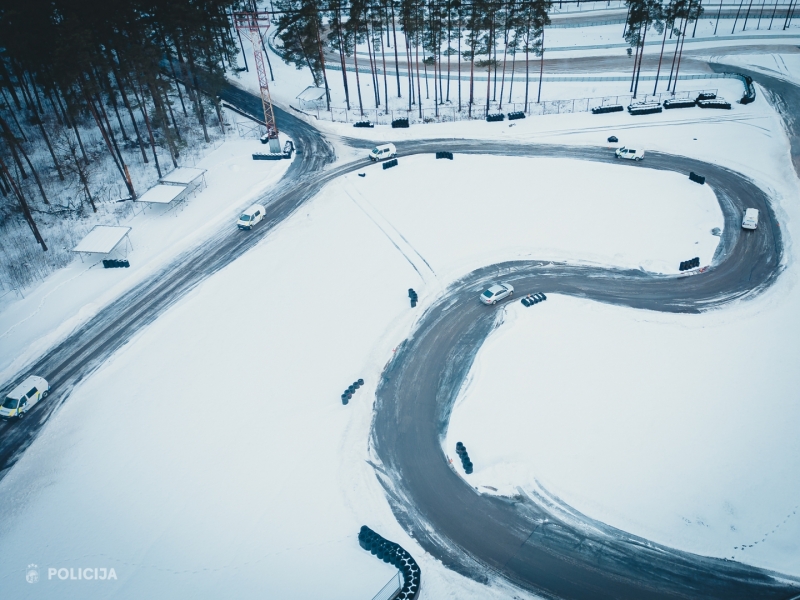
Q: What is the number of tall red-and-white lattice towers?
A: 1